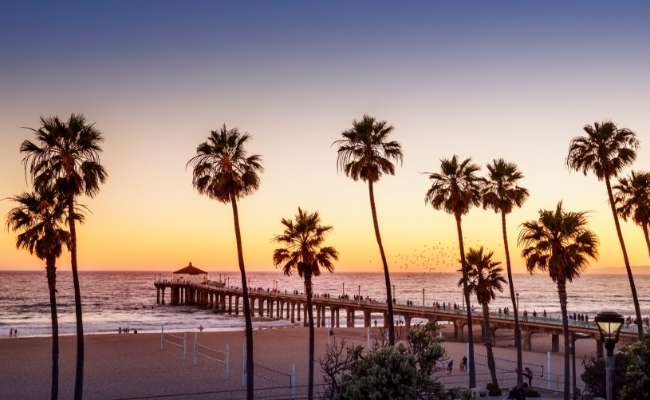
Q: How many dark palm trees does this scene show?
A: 11